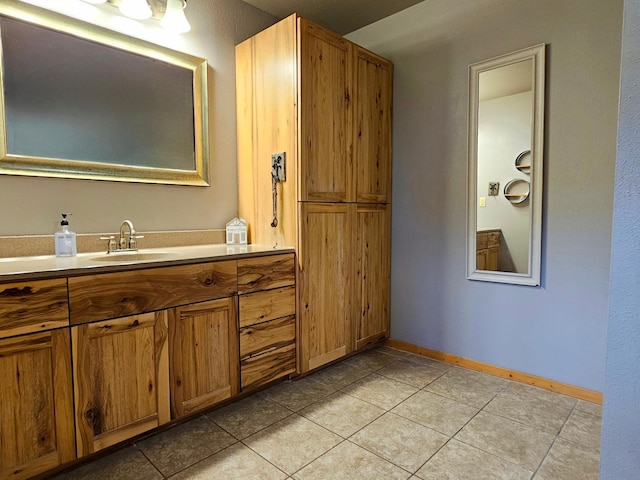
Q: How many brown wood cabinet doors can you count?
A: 7